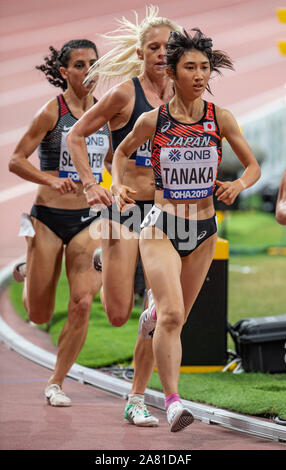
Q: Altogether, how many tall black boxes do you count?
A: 1